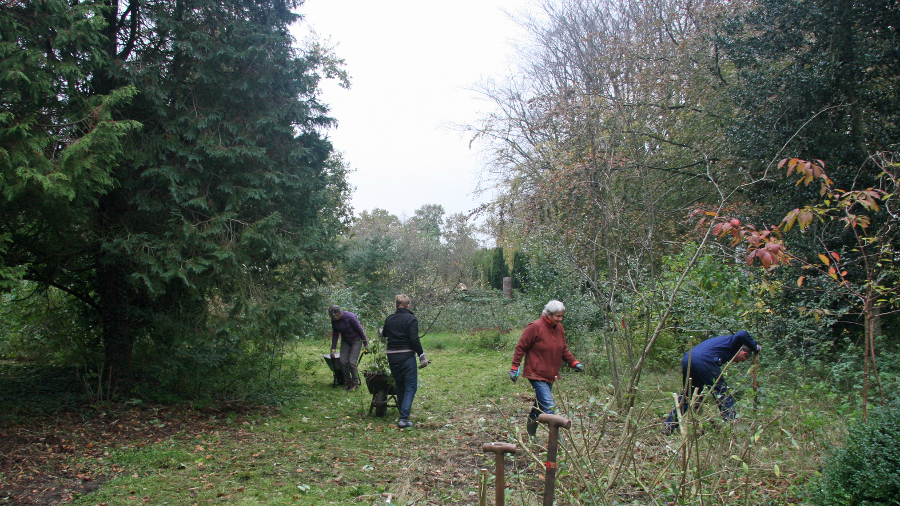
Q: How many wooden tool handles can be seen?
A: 3